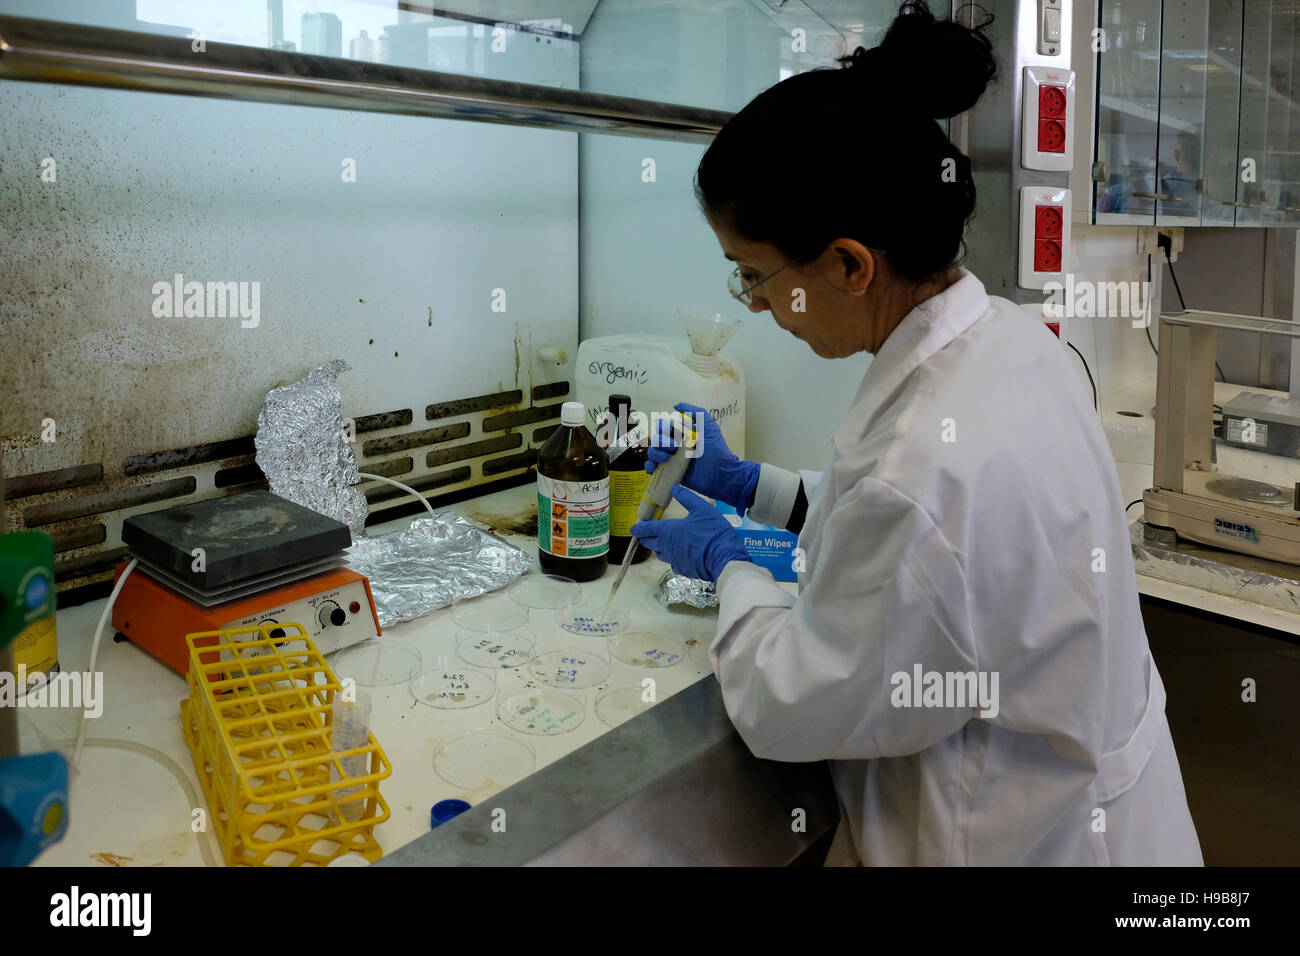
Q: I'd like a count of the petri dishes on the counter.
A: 12